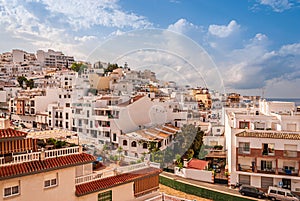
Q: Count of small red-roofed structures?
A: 1